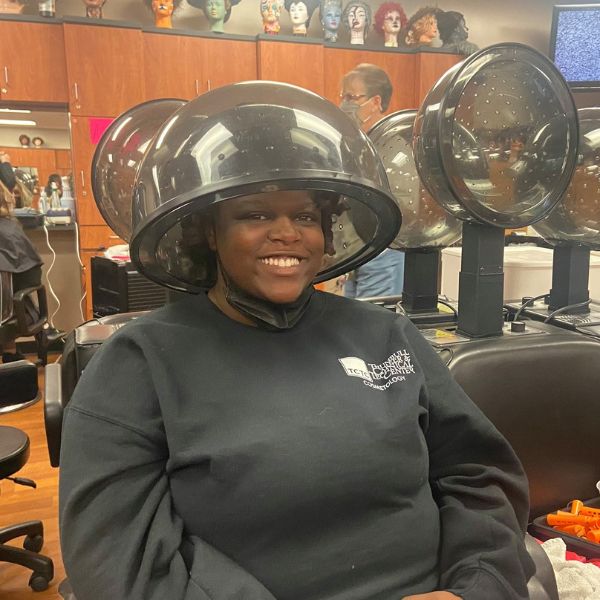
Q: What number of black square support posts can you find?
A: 3